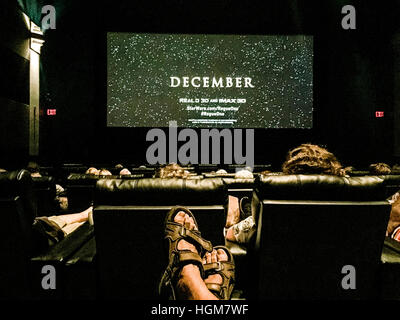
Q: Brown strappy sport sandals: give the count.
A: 2